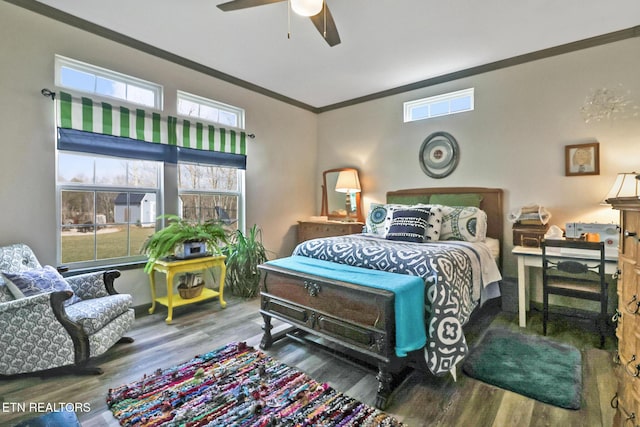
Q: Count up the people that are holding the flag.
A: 0